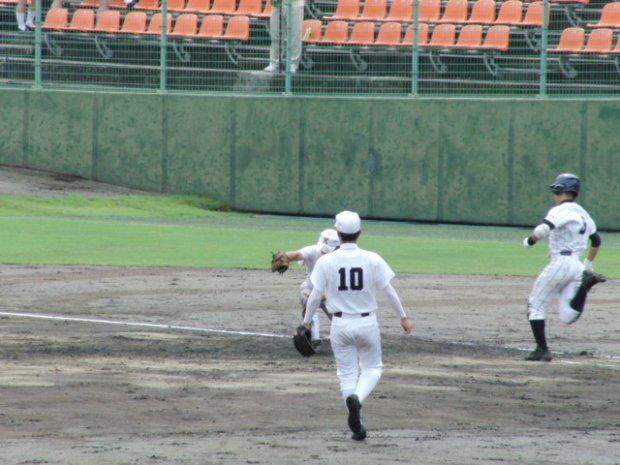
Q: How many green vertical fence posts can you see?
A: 5